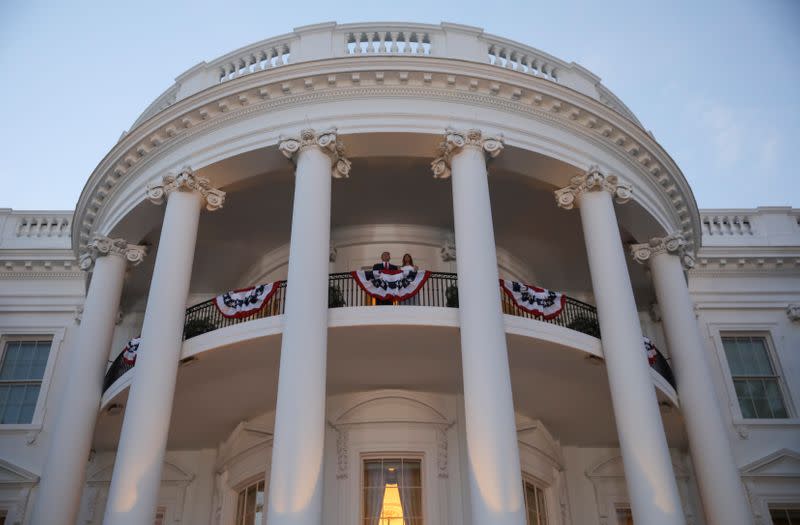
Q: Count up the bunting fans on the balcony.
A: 5